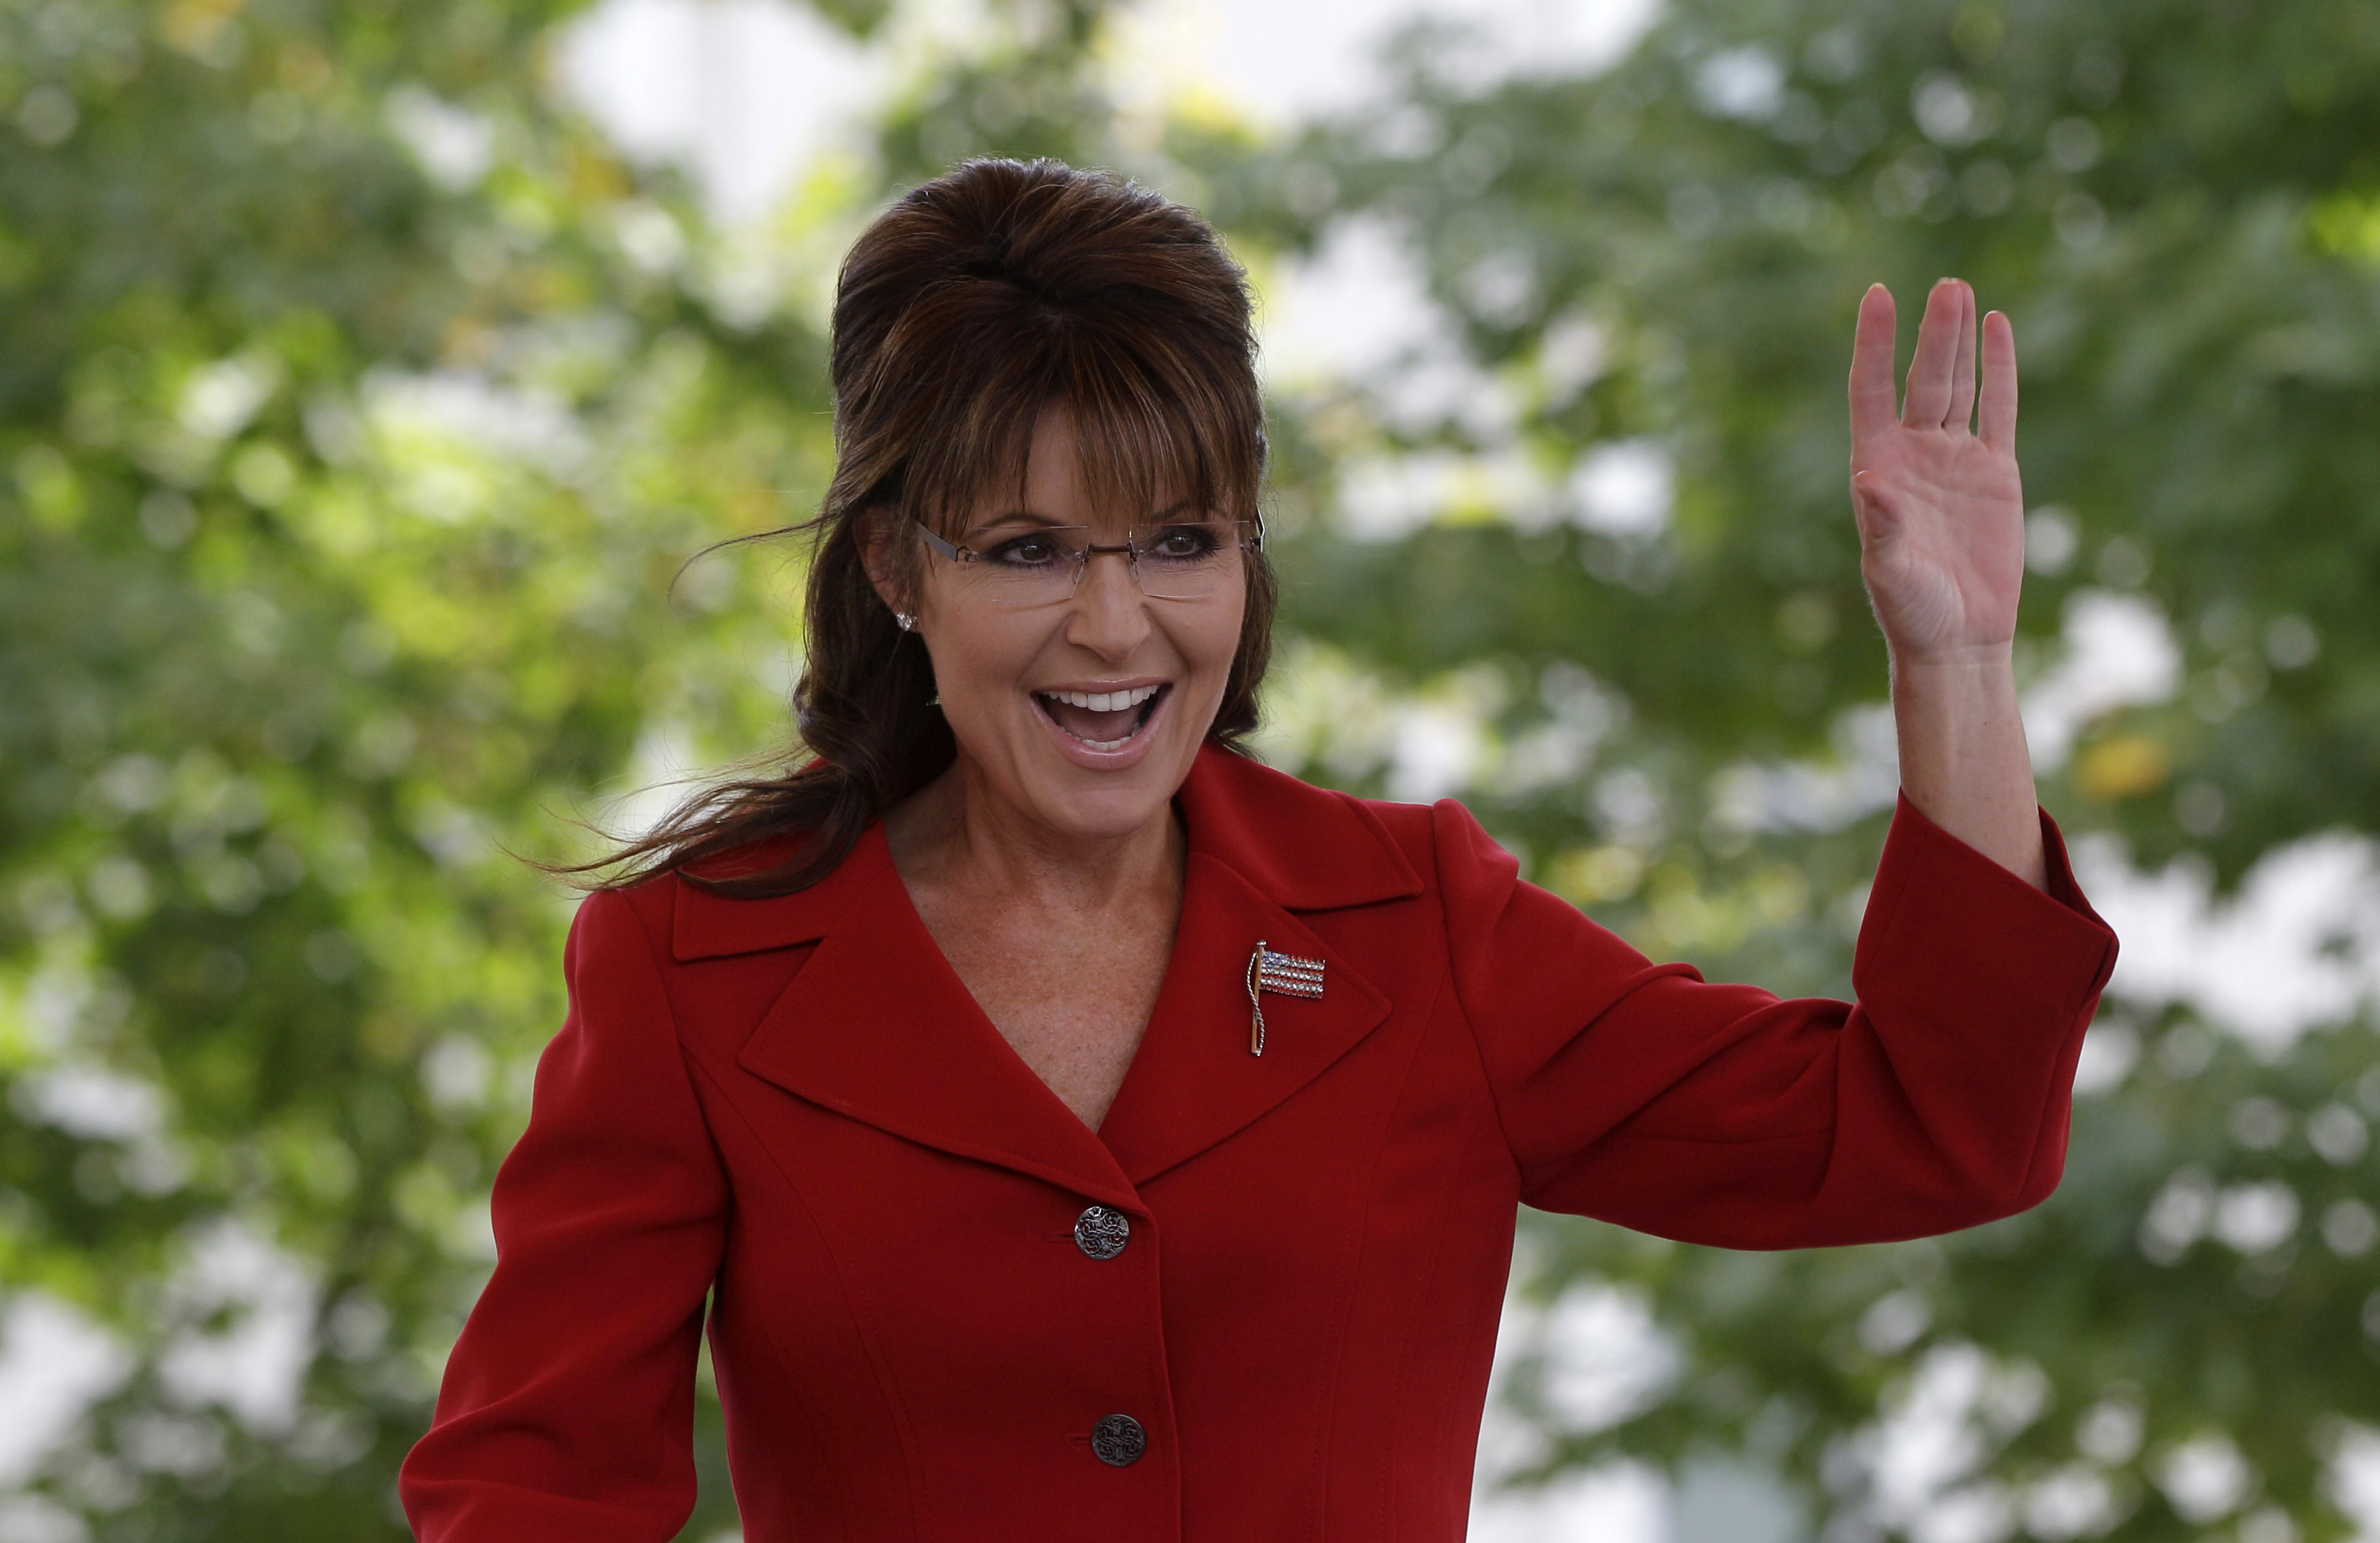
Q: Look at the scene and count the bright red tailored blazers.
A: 1